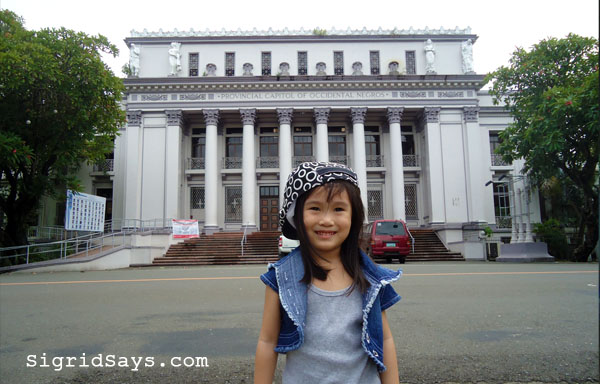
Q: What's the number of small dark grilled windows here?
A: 7